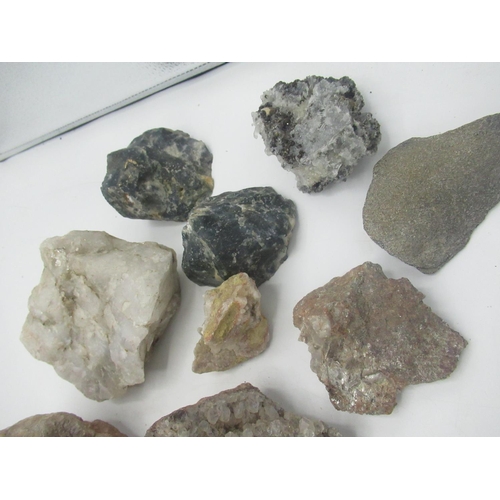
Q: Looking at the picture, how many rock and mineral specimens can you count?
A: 9